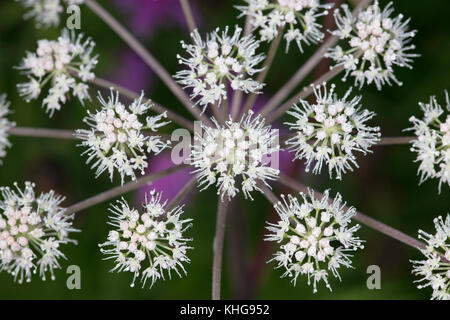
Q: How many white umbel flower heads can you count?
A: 14